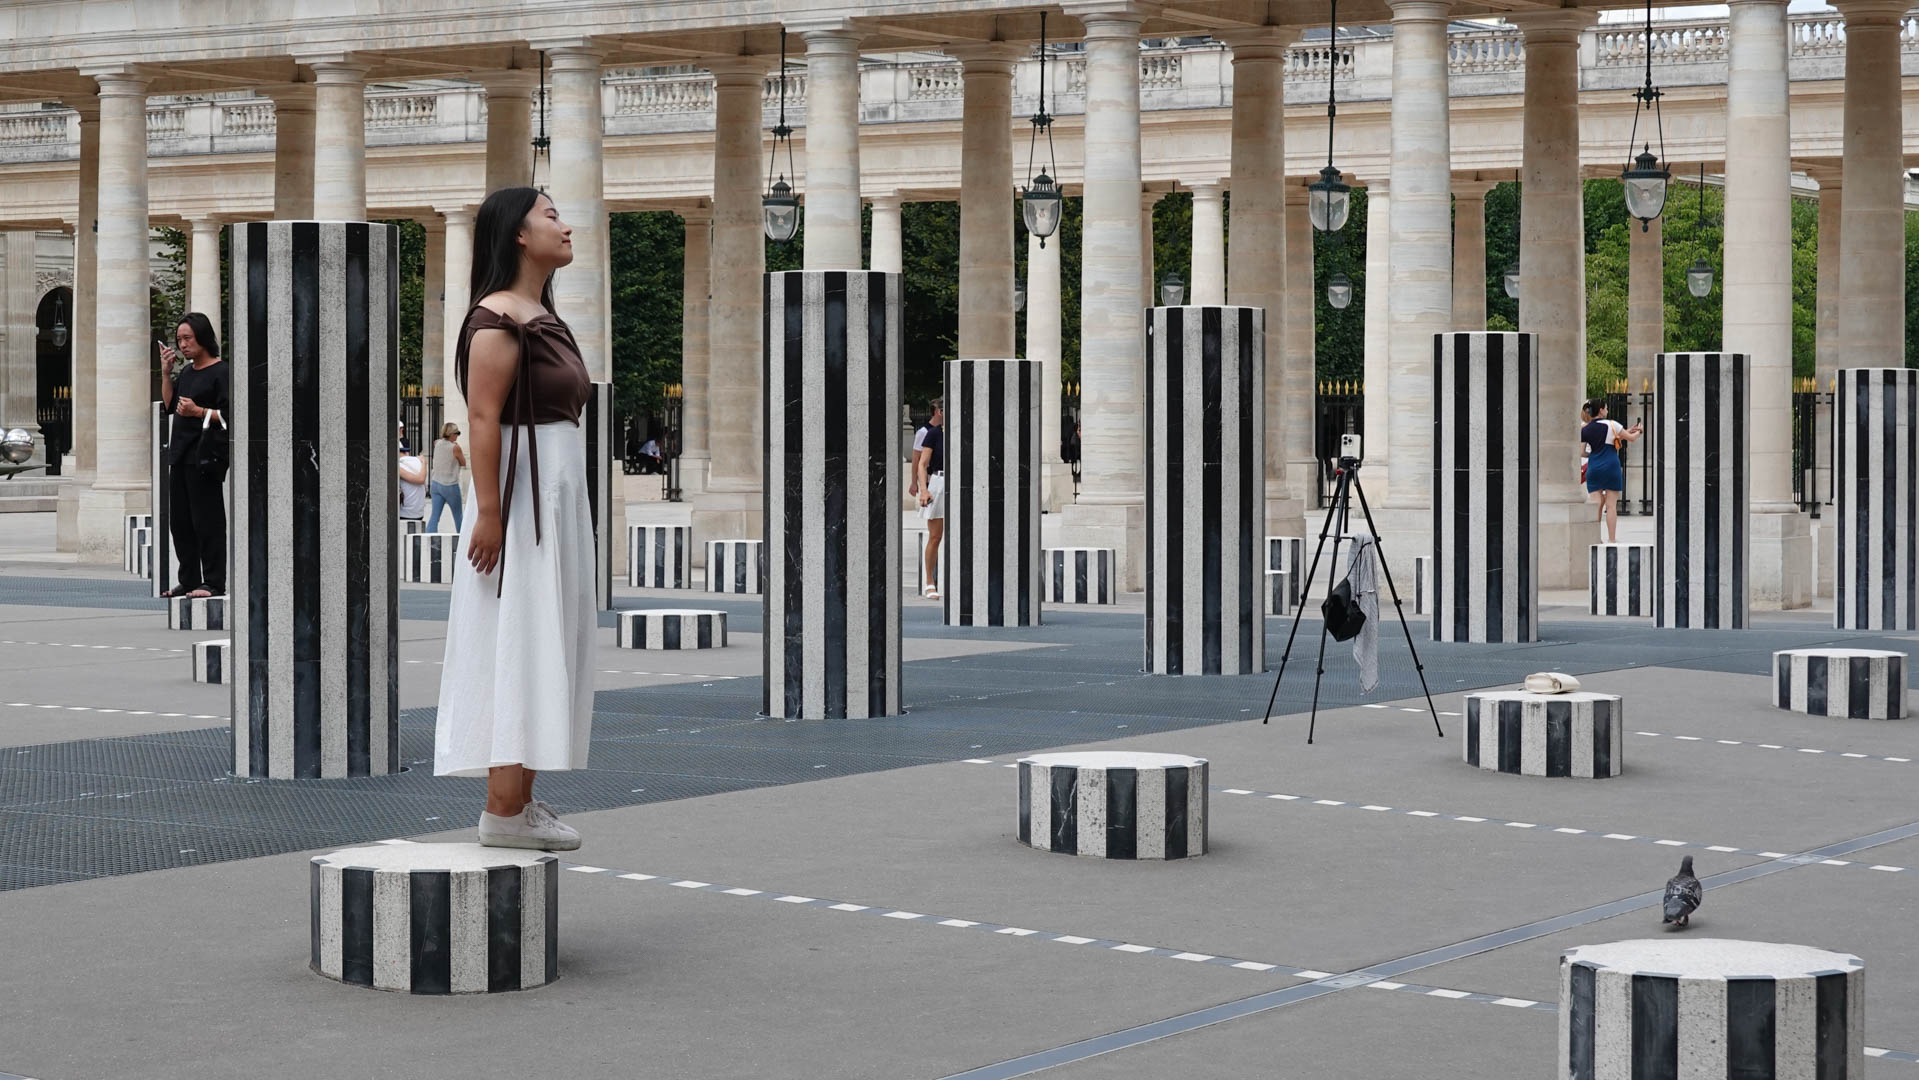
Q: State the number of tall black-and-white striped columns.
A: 9